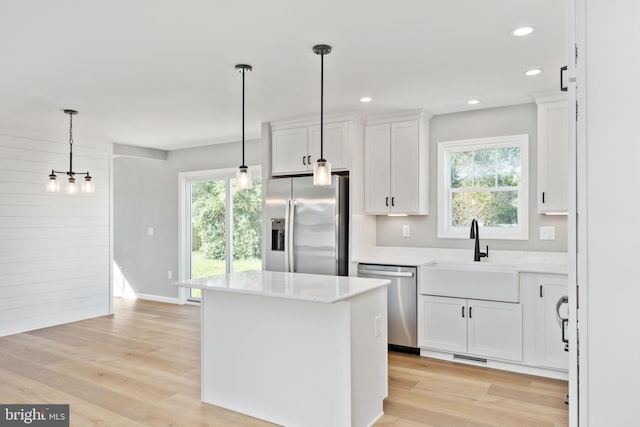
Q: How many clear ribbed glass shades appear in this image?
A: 5